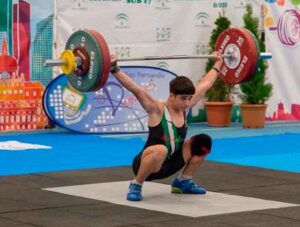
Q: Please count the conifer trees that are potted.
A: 2